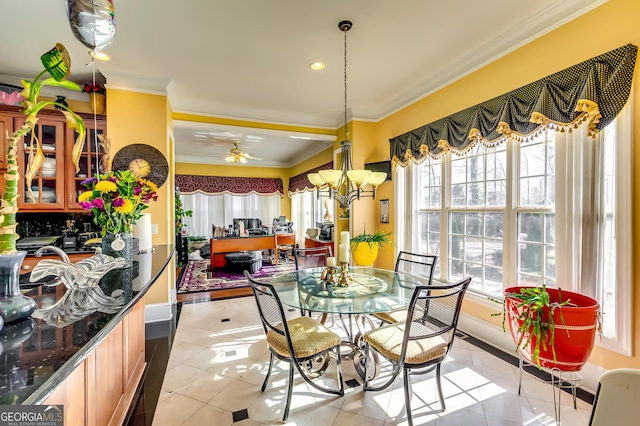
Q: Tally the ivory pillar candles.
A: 3